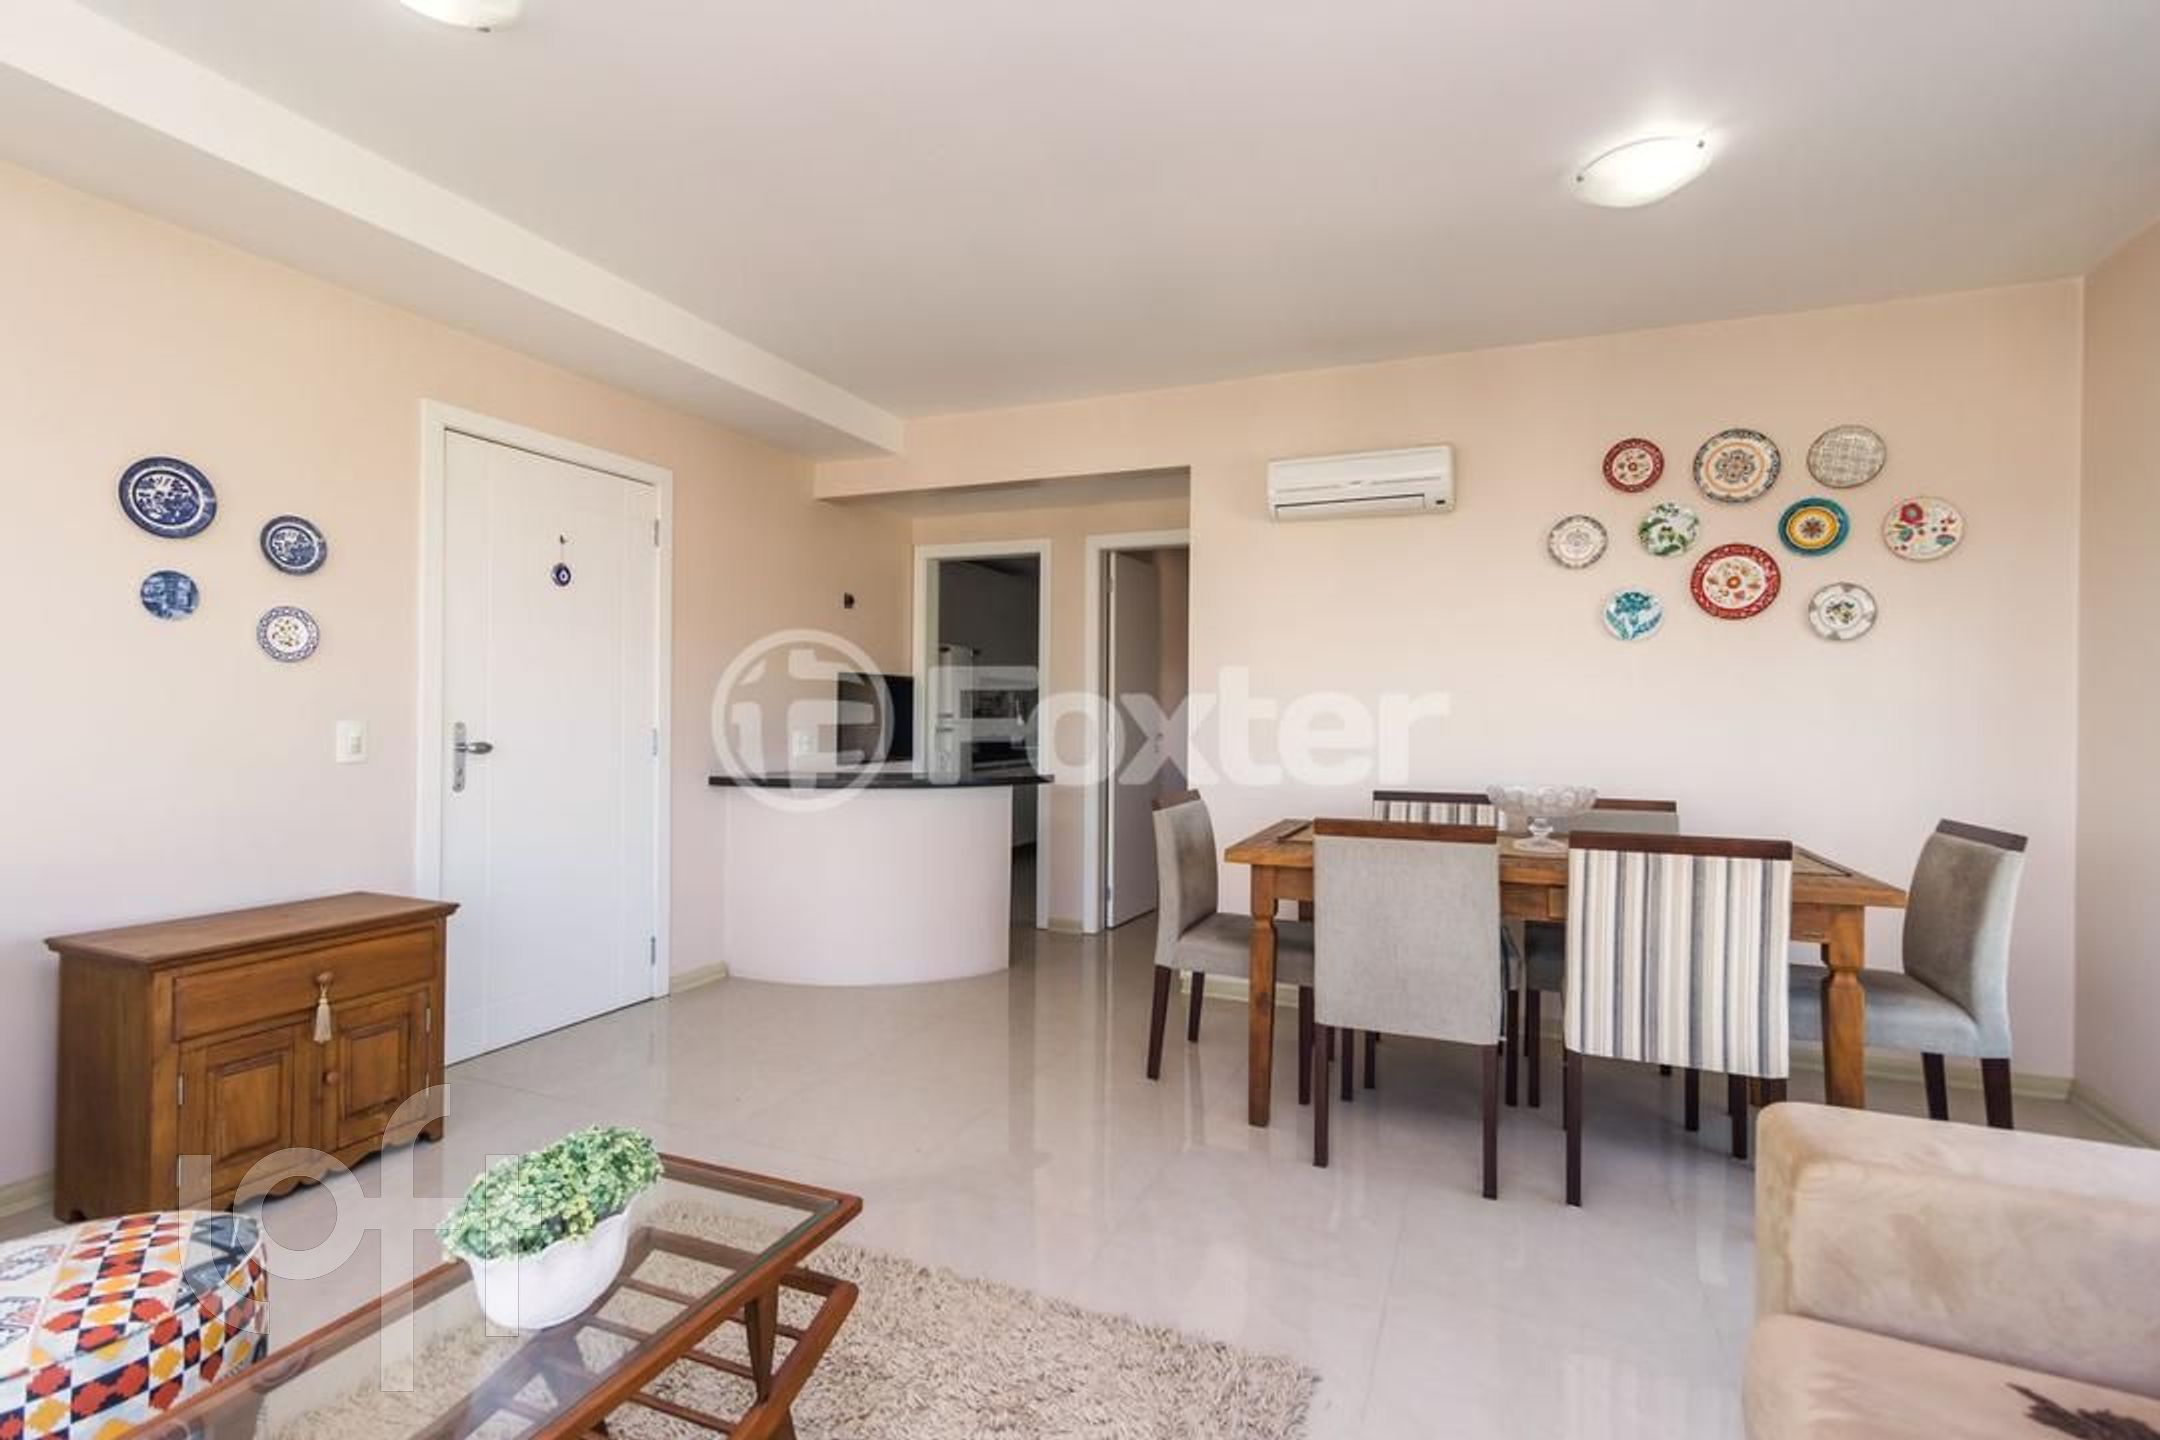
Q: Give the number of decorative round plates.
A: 14